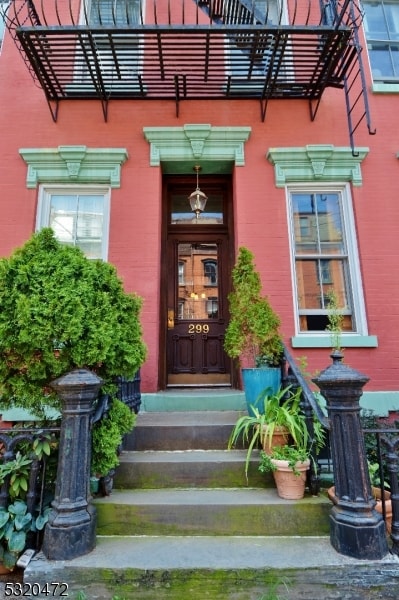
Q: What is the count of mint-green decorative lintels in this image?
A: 3